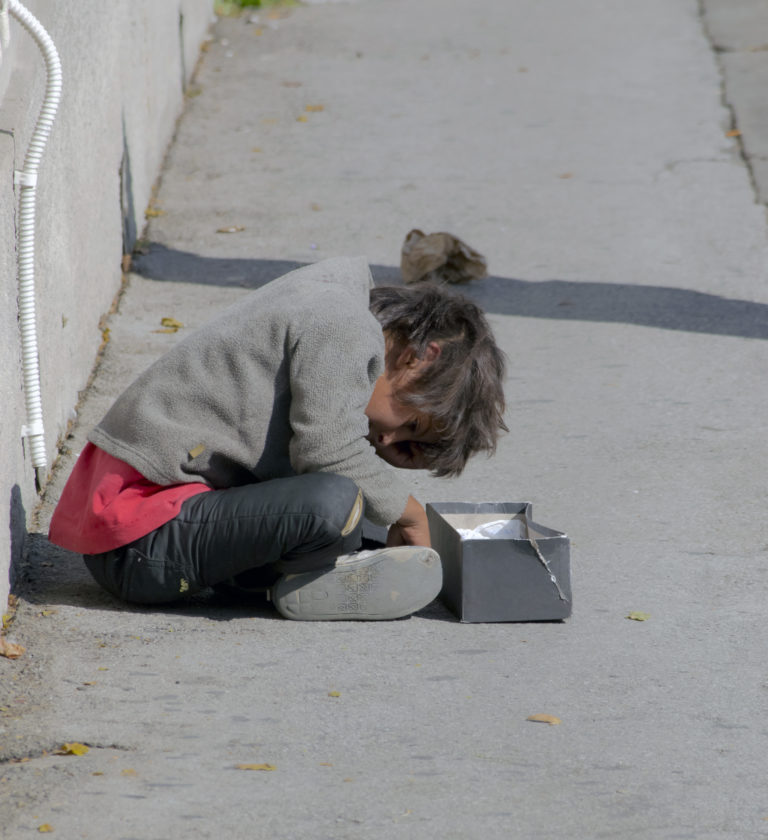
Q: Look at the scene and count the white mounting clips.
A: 2